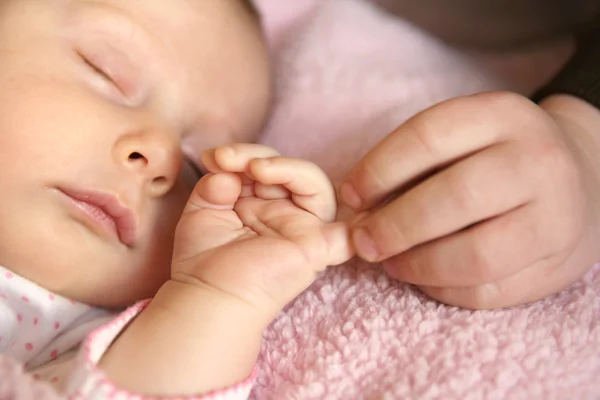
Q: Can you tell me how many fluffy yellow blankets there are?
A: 0